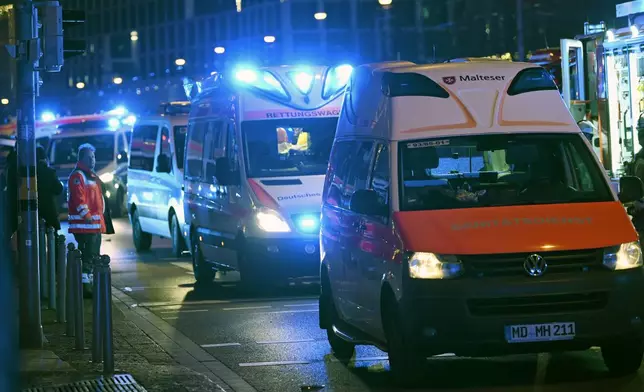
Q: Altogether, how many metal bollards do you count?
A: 7